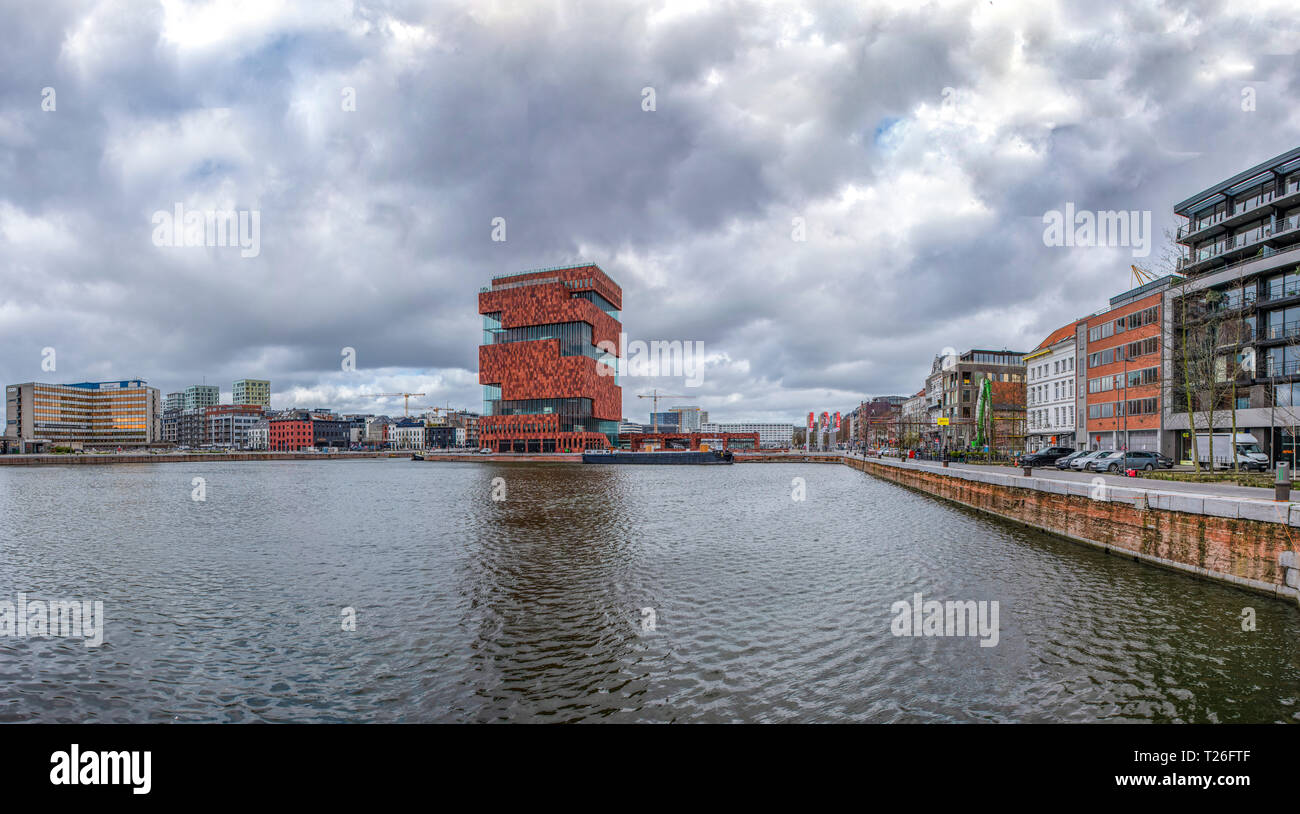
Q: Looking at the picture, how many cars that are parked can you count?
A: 5